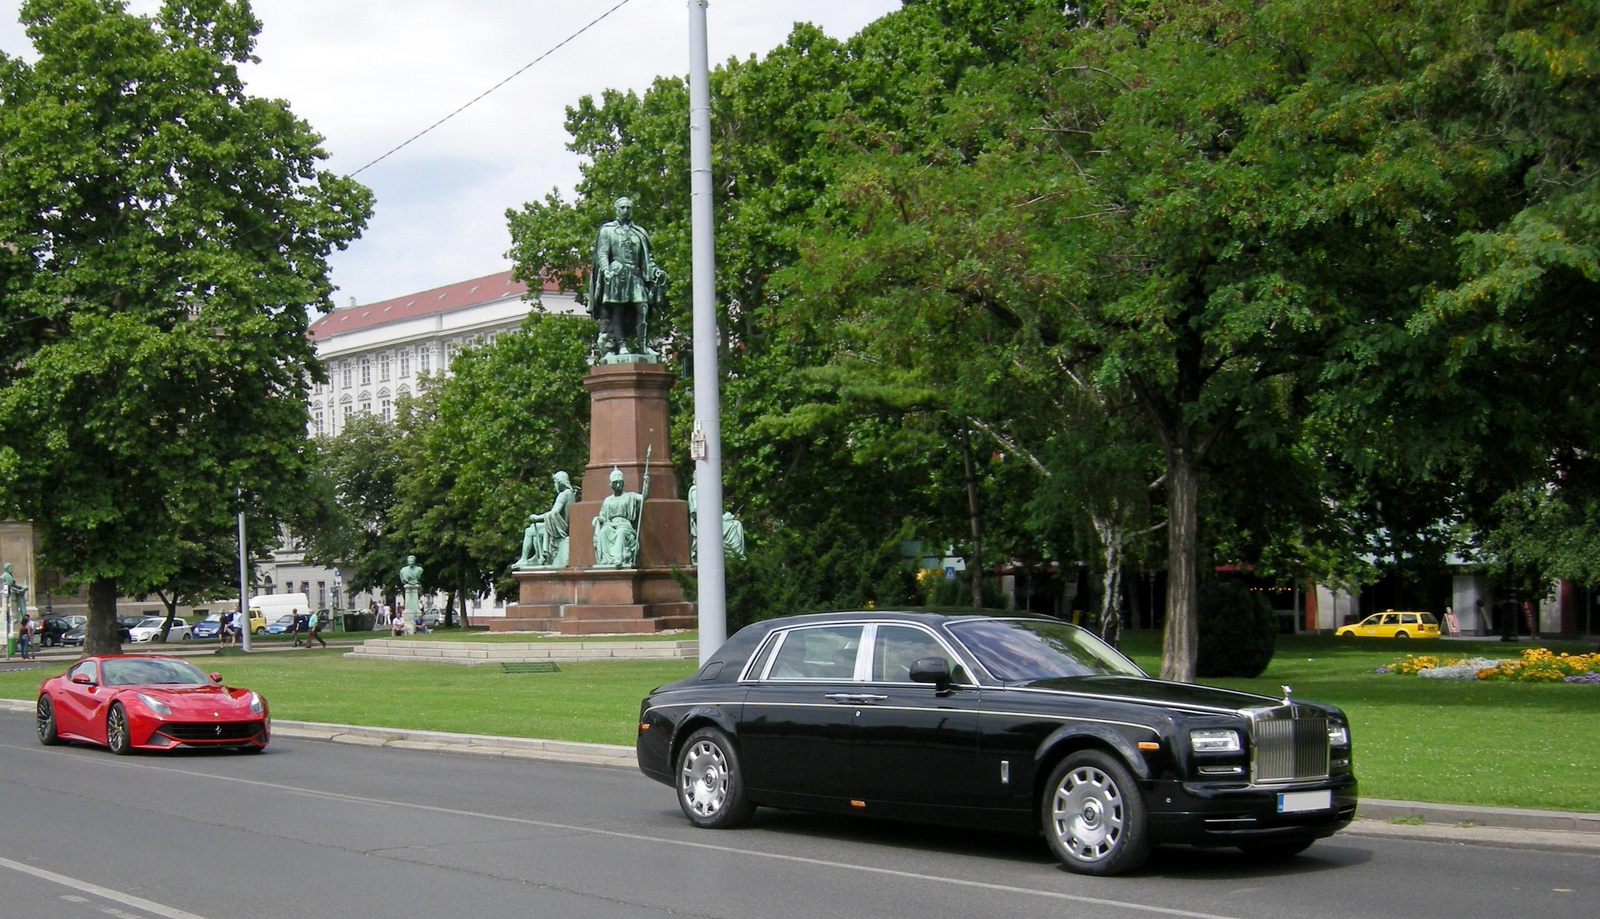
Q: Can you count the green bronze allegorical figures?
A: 3